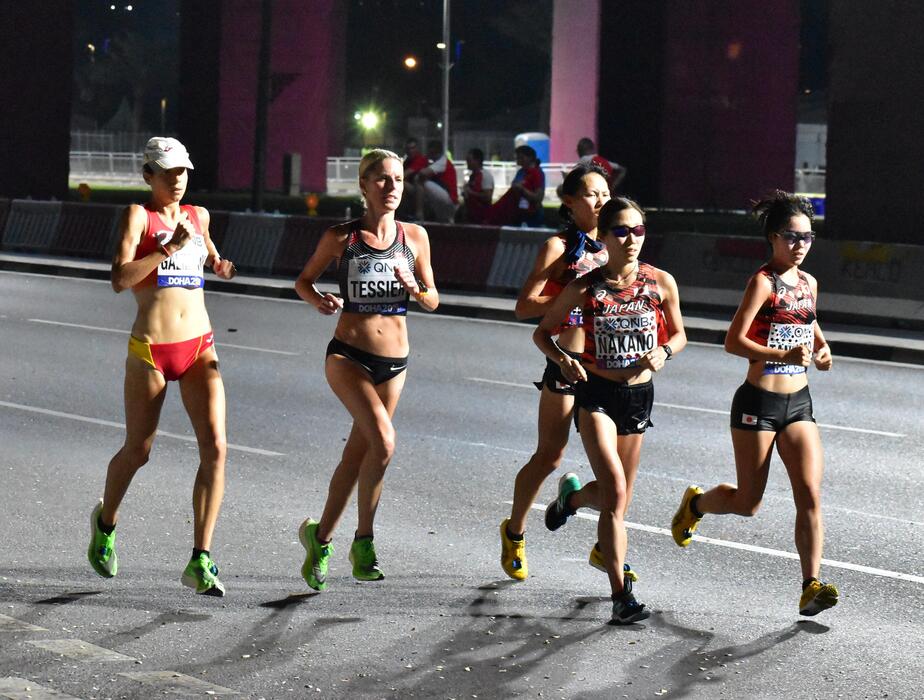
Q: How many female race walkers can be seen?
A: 5